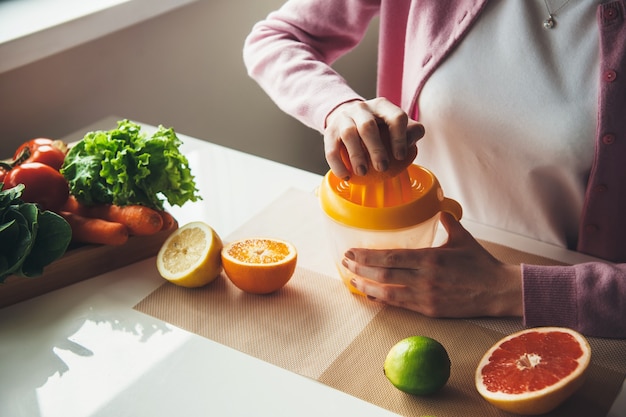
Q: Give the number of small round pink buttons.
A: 5